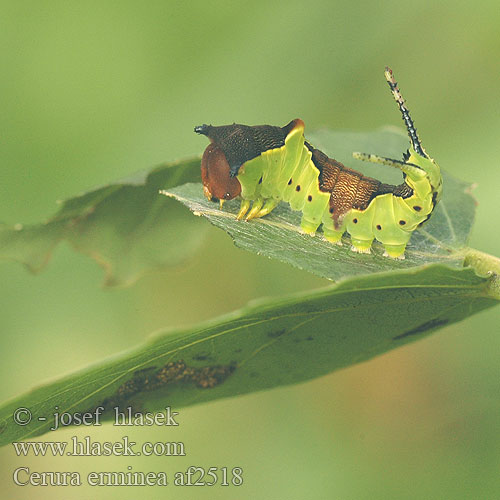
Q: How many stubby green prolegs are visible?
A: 4